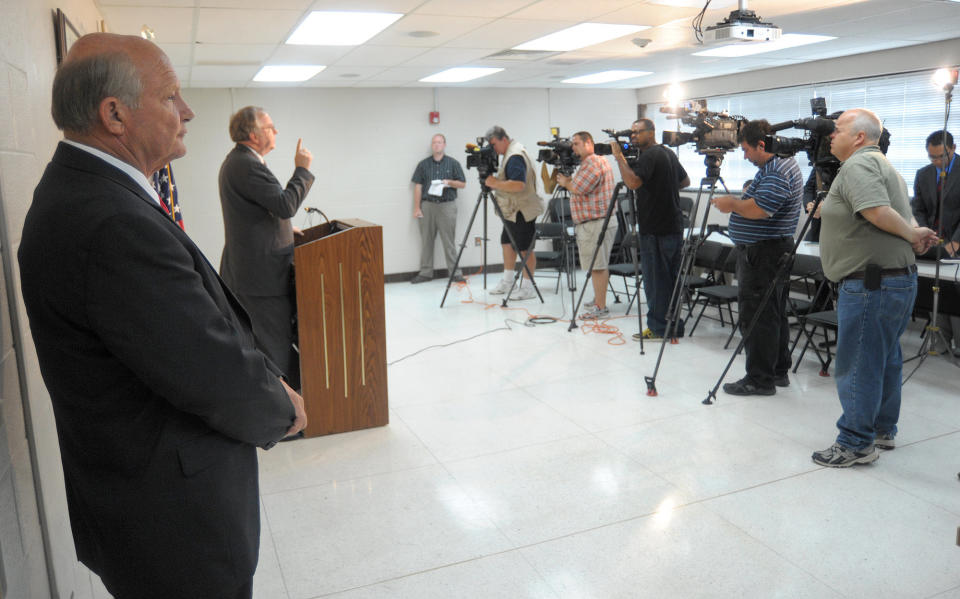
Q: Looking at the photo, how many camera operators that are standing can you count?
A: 5